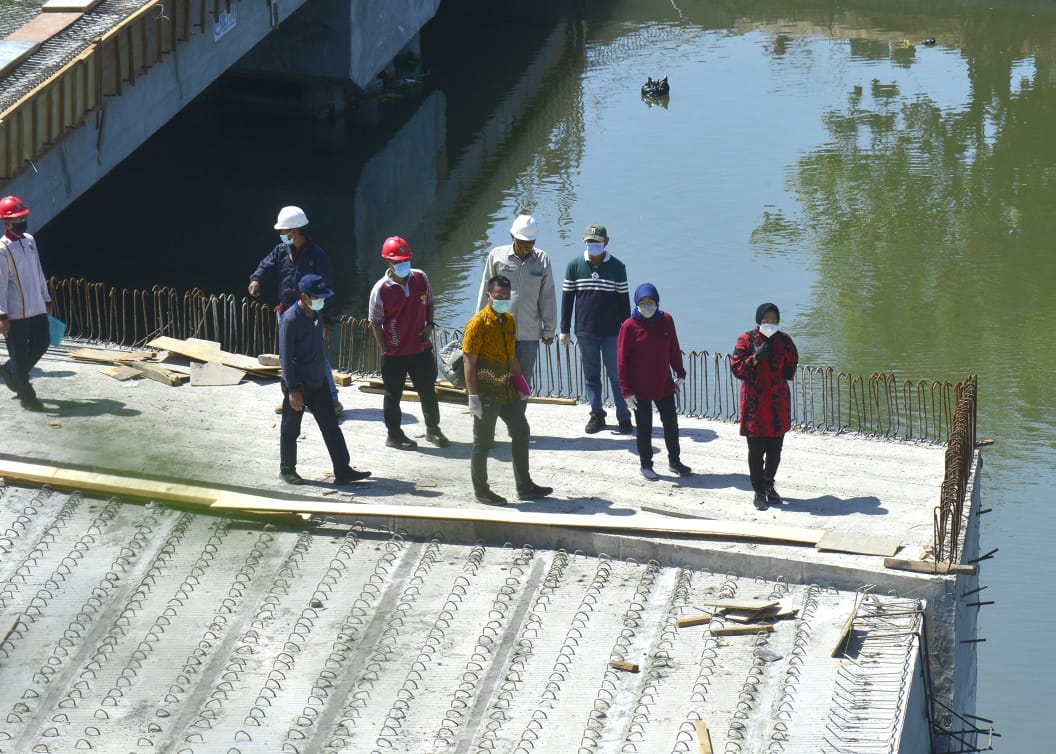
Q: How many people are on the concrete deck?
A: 9